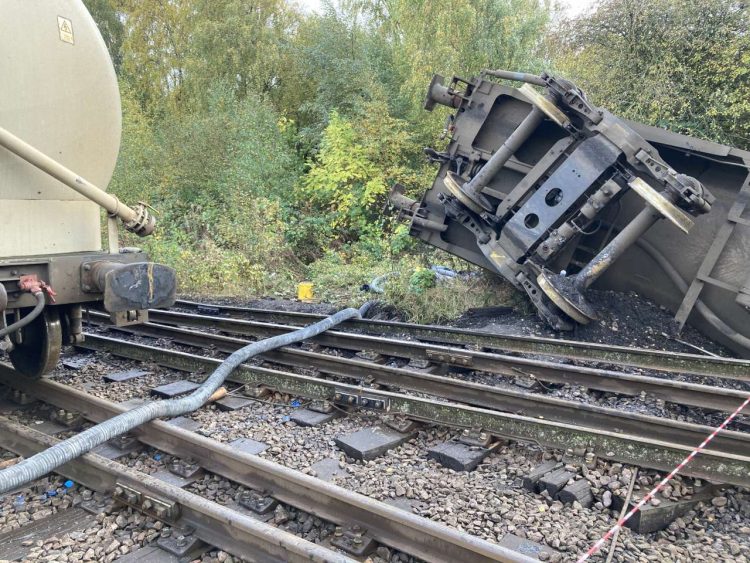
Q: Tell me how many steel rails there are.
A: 6